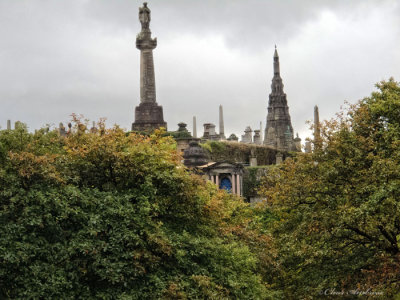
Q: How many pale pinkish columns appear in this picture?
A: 4